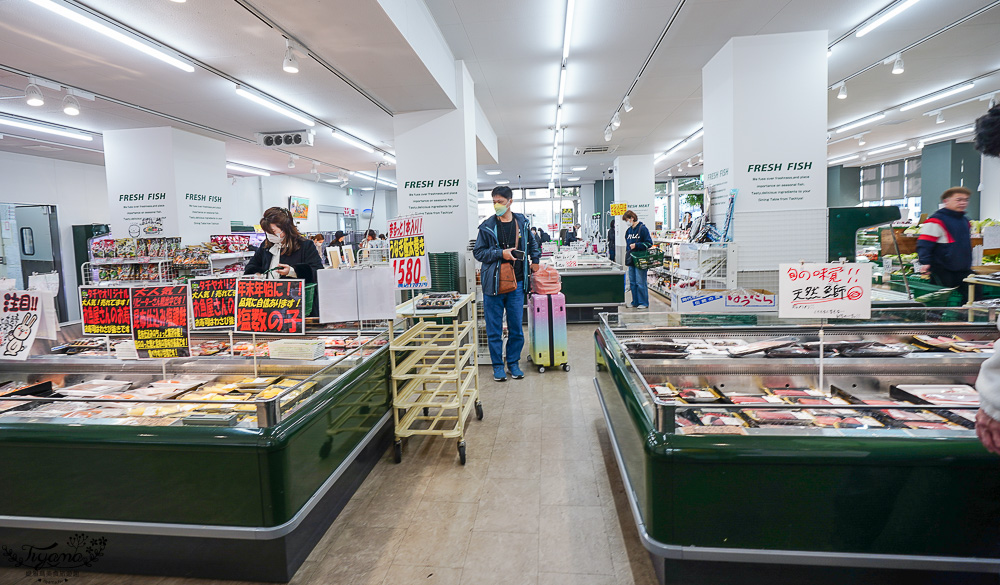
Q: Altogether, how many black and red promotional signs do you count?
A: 4